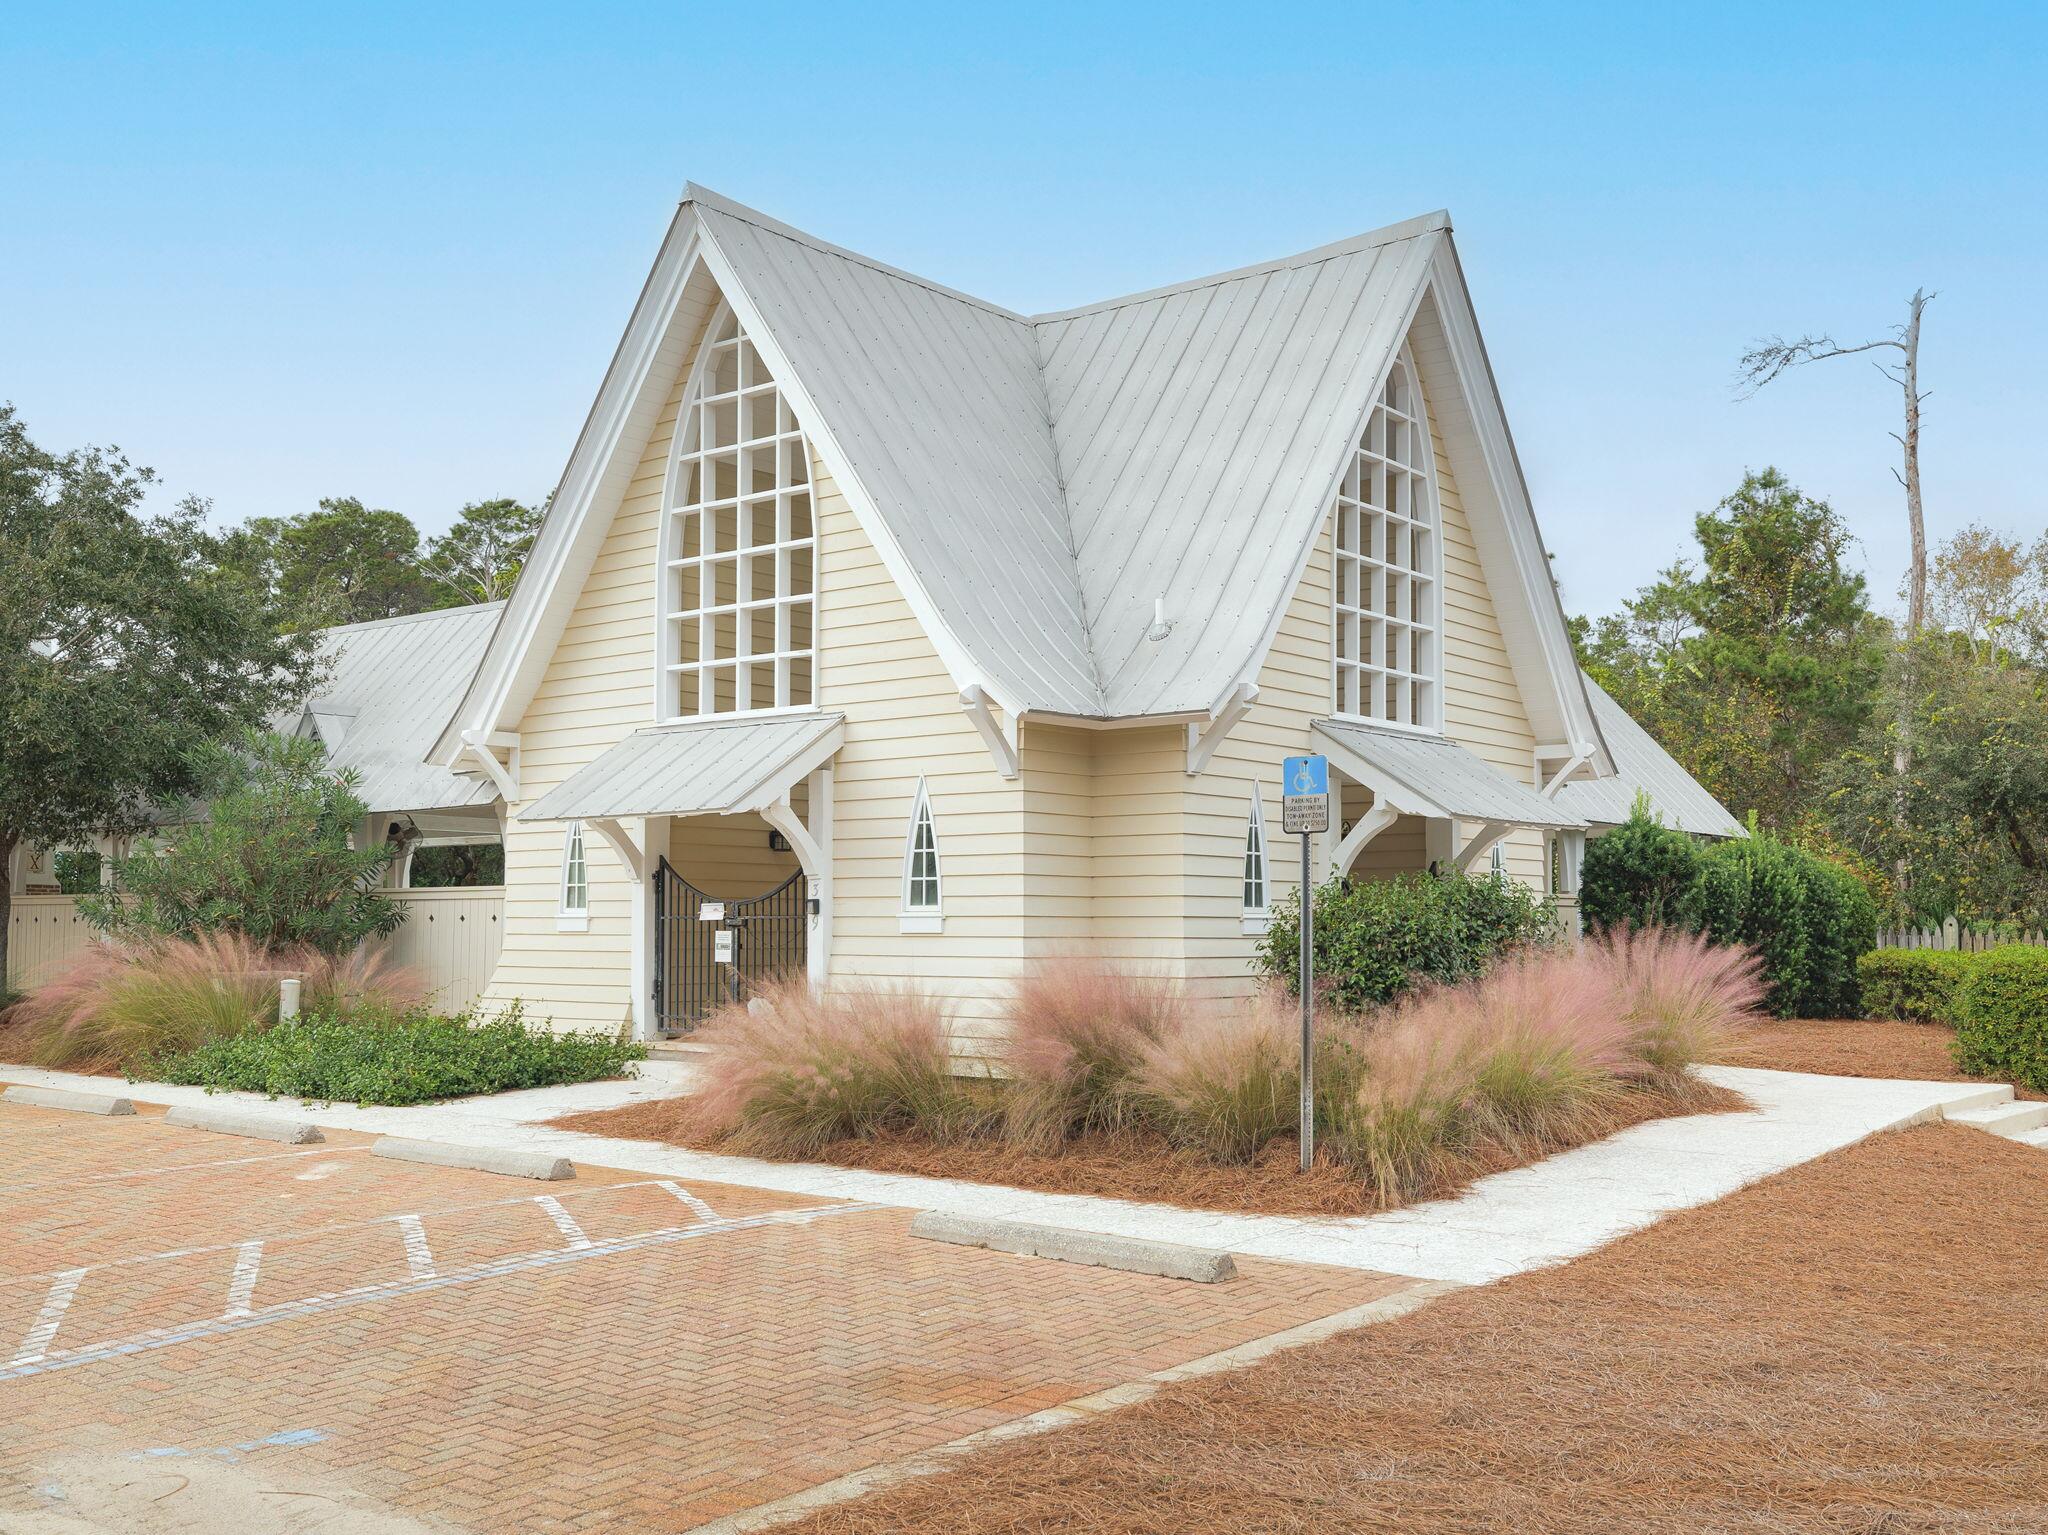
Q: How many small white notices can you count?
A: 2